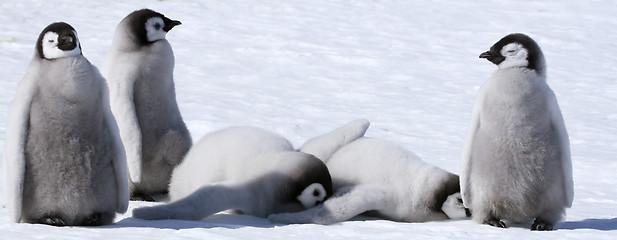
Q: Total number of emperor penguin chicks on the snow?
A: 5